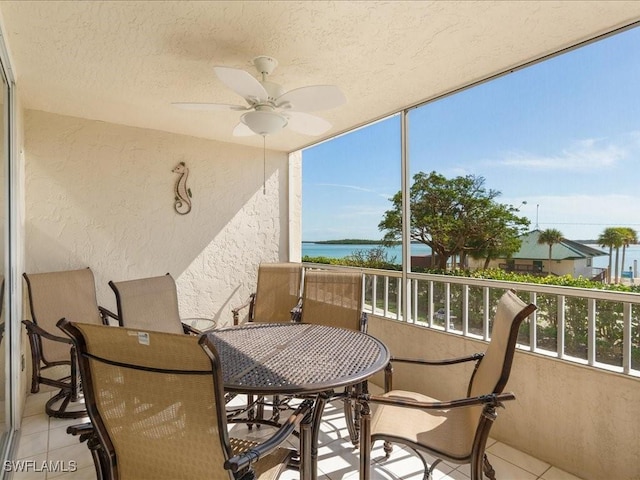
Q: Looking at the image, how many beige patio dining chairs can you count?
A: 6